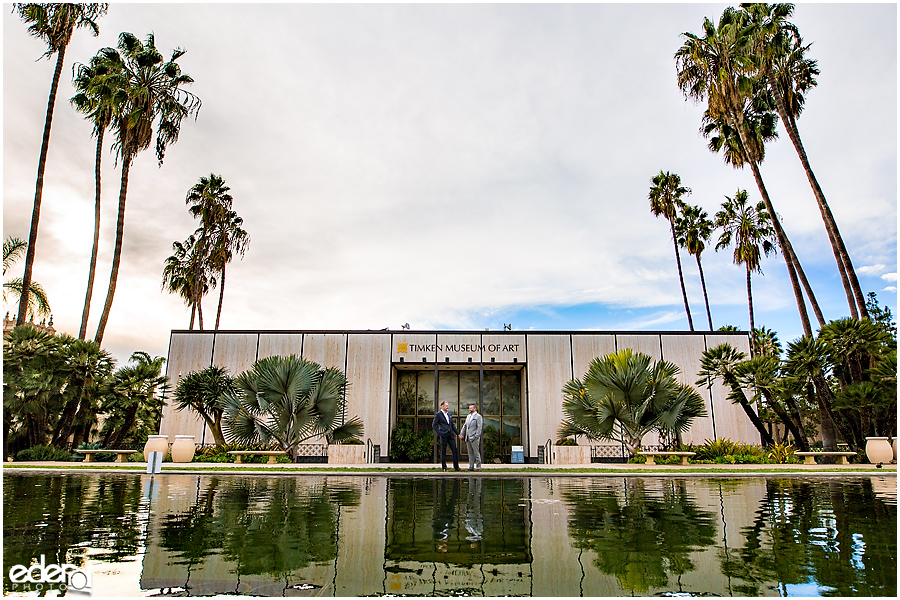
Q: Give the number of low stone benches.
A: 4